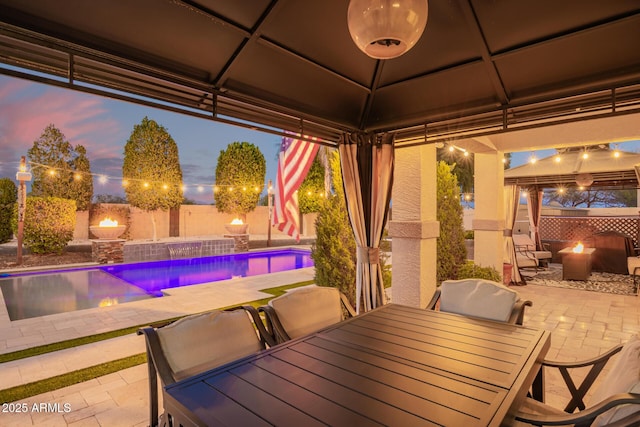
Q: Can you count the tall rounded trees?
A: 3